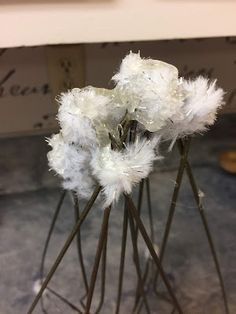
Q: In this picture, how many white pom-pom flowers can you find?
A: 5